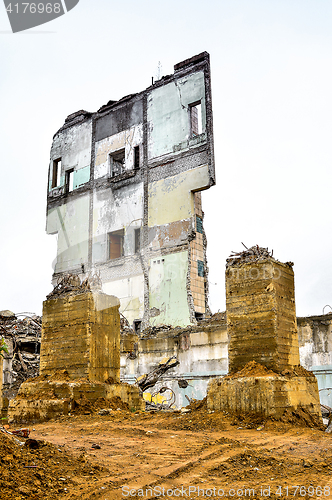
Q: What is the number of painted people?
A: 0